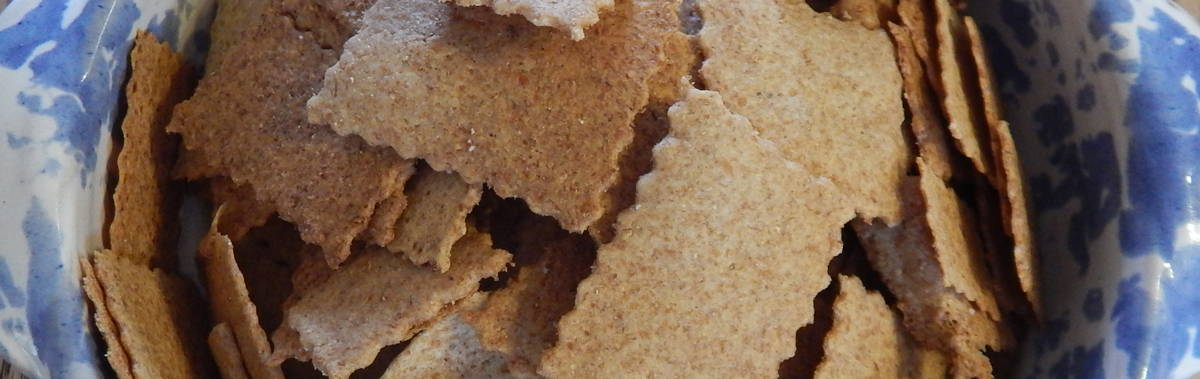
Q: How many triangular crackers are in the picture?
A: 0